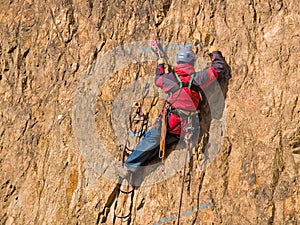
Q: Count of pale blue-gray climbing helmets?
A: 1